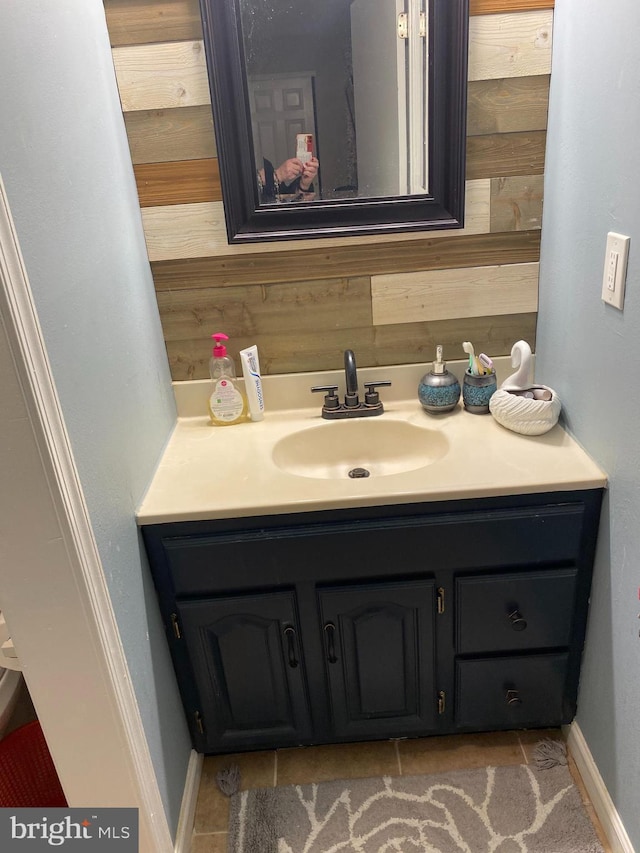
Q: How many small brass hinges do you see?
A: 4